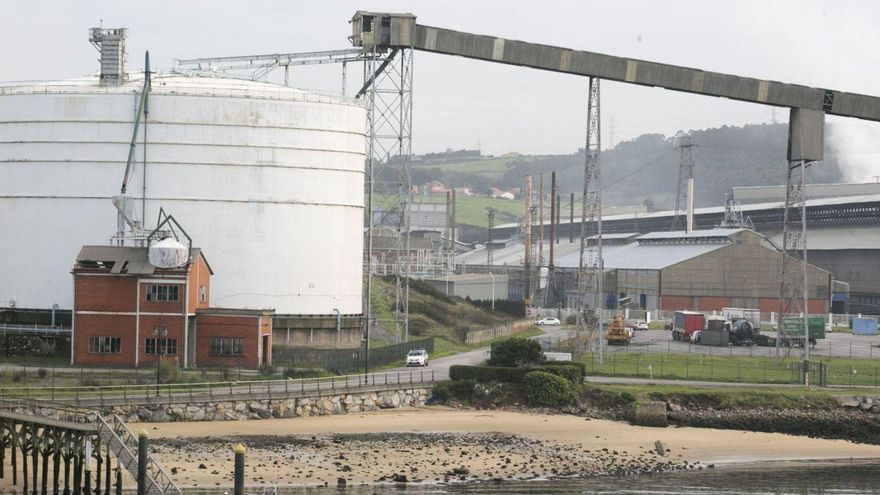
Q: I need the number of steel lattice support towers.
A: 3